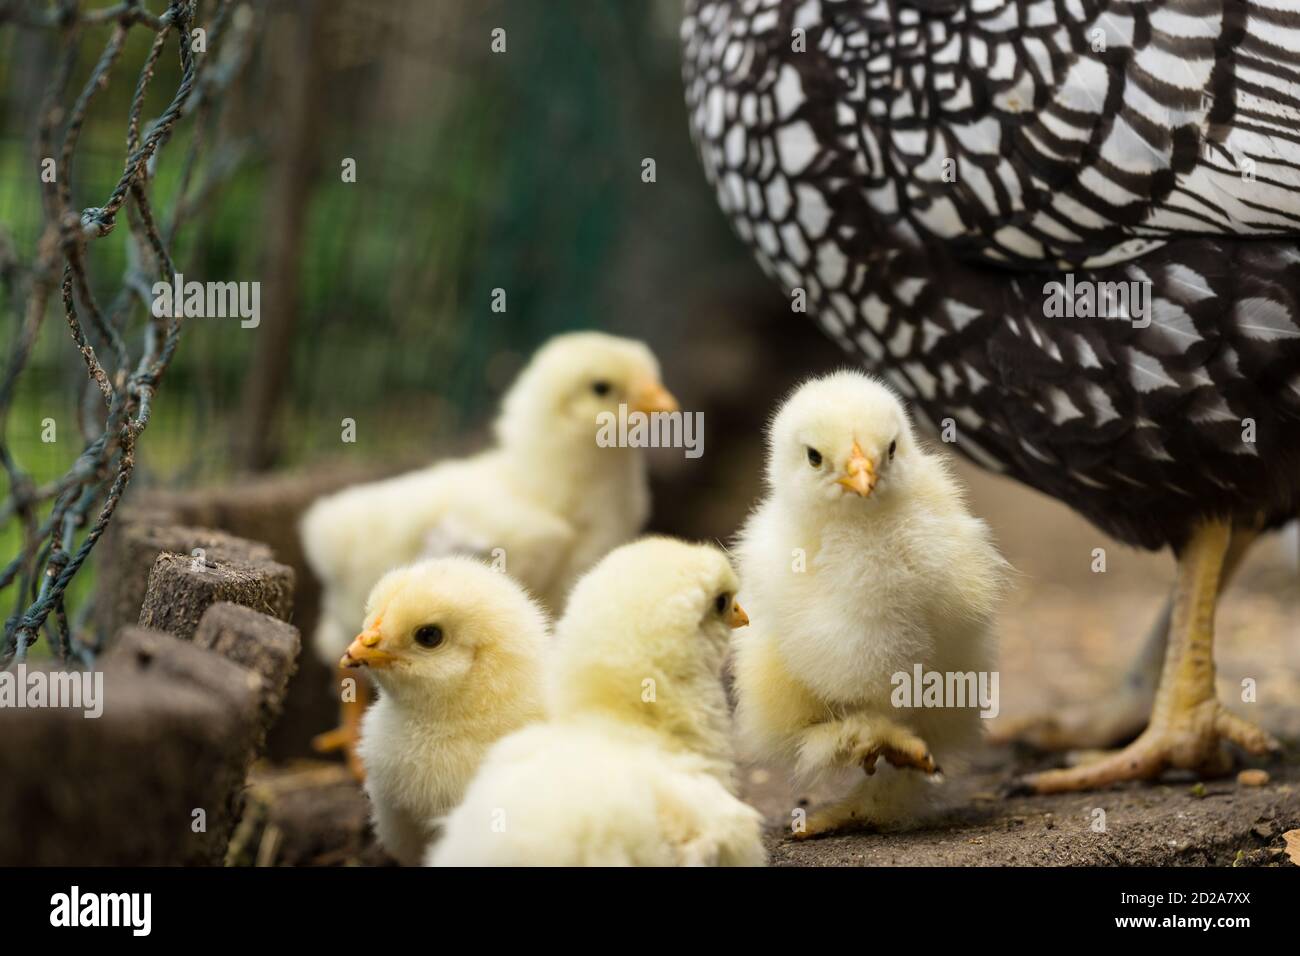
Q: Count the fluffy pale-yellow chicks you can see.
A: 4